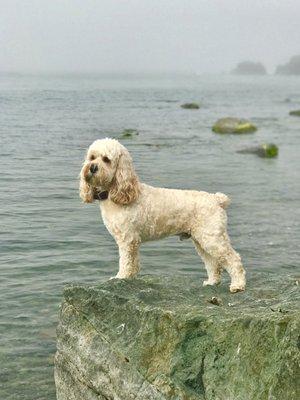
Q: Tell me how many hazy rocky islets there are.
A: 2